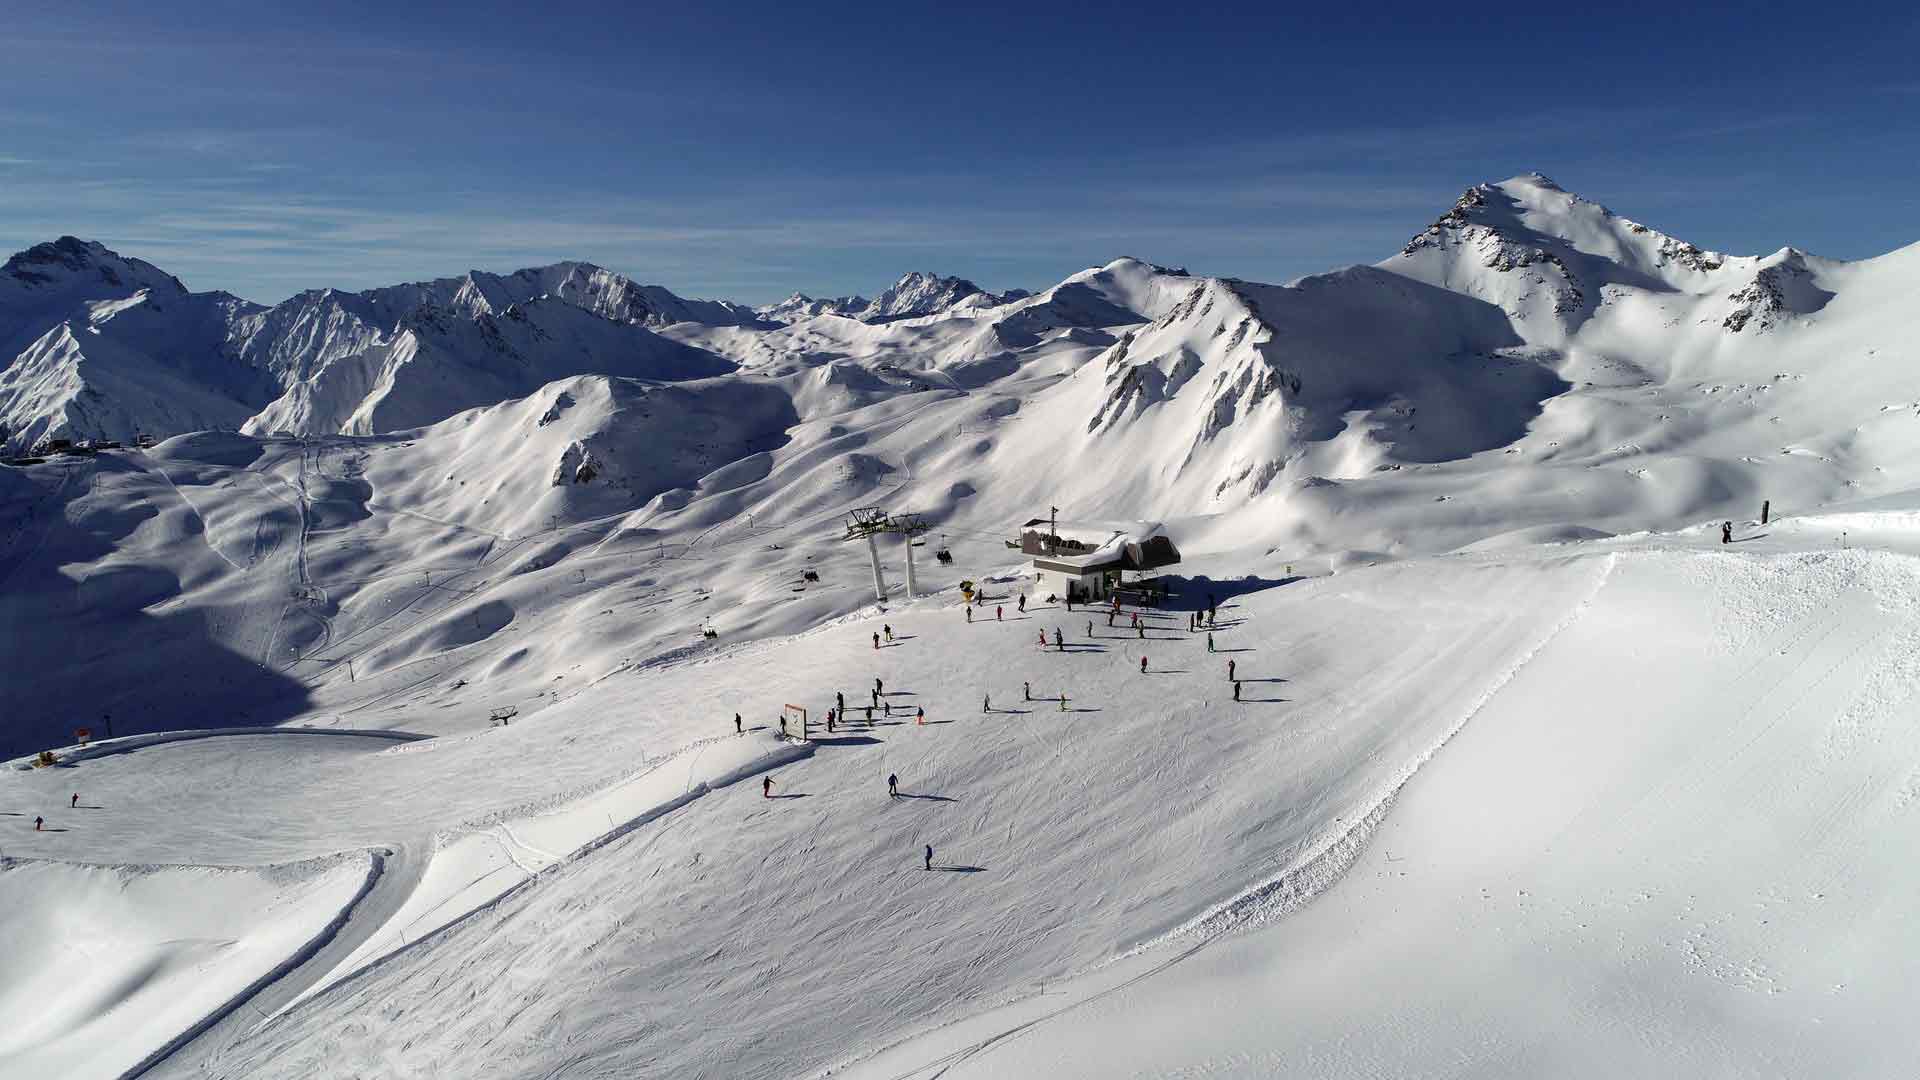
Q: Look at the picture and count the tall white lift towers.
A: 2